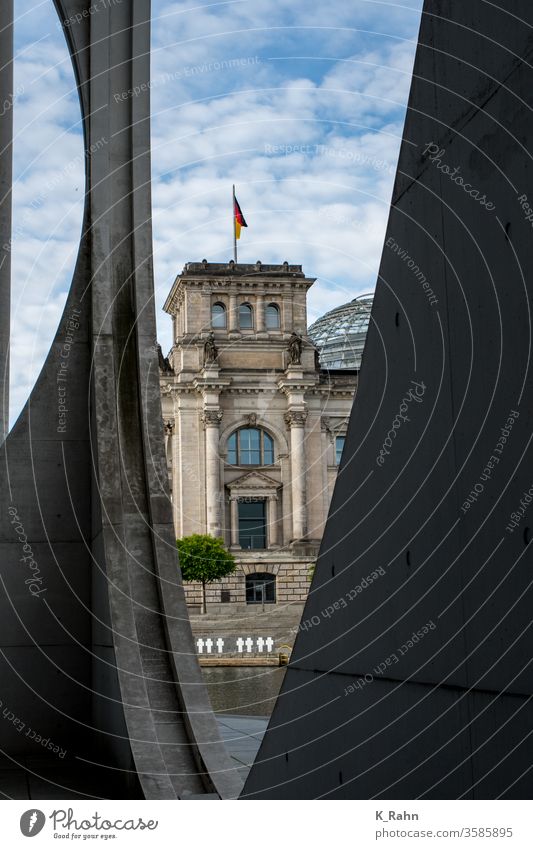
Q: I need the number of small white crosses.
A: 7